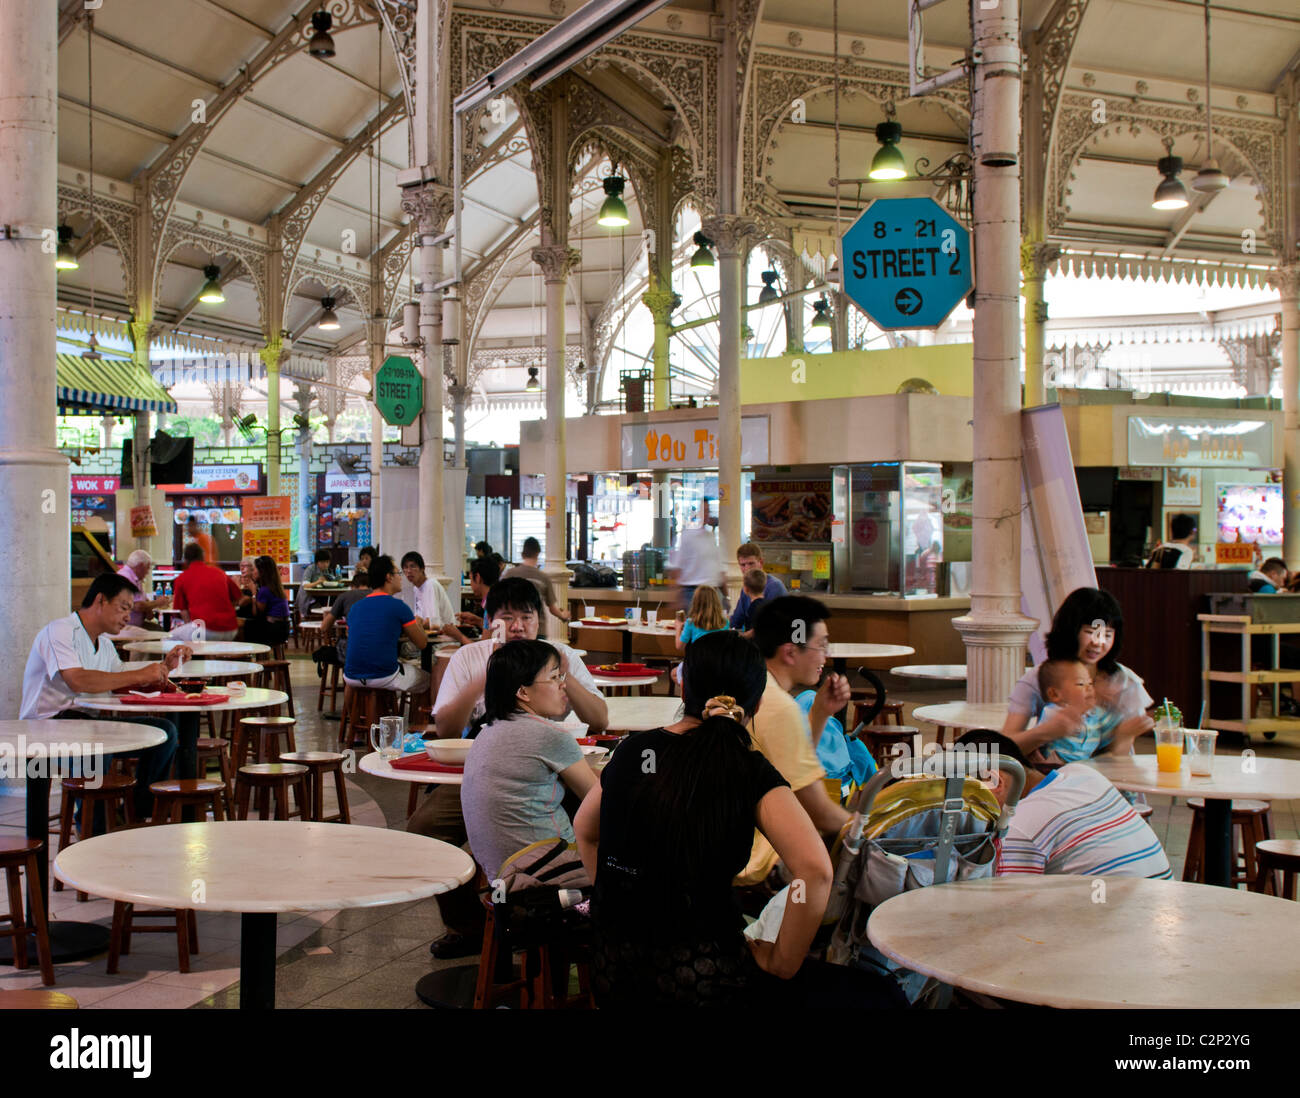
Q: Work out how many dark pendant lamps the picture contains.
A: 11